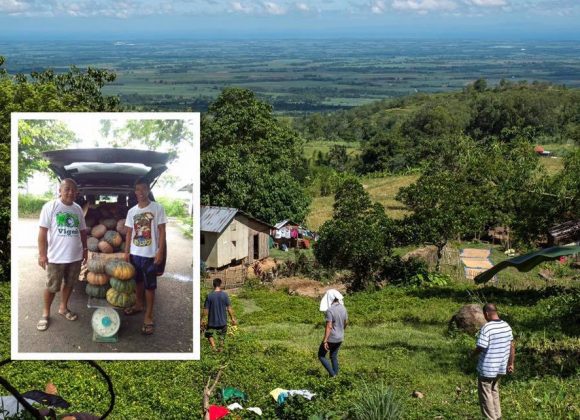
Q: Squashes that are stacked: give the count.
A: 6